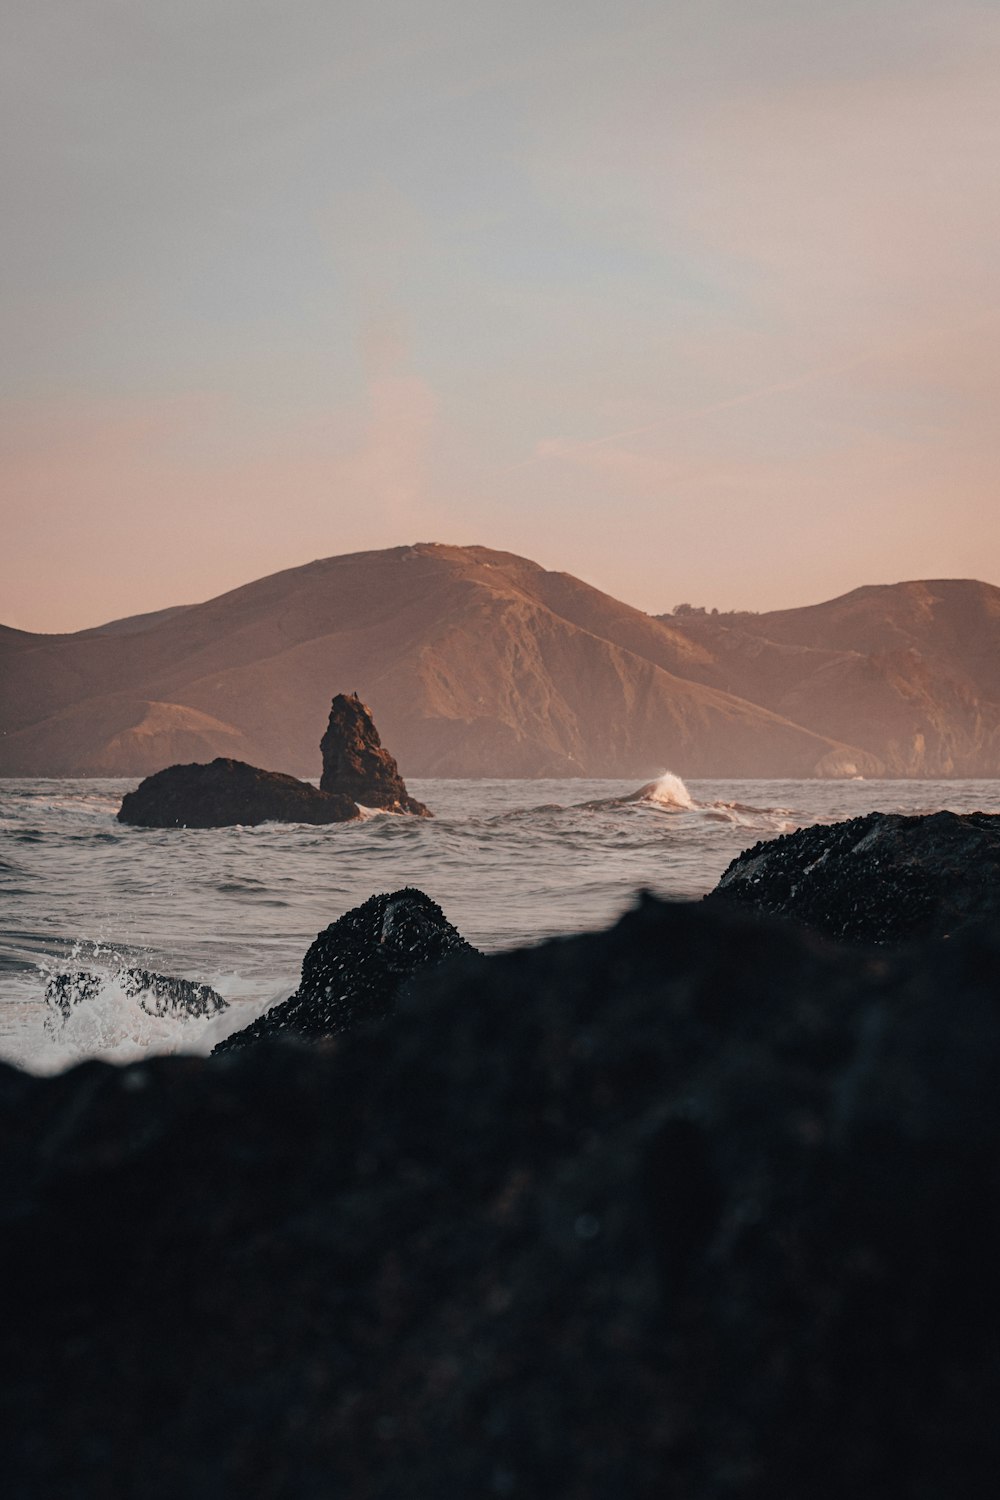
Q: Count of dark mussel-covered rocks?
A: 3